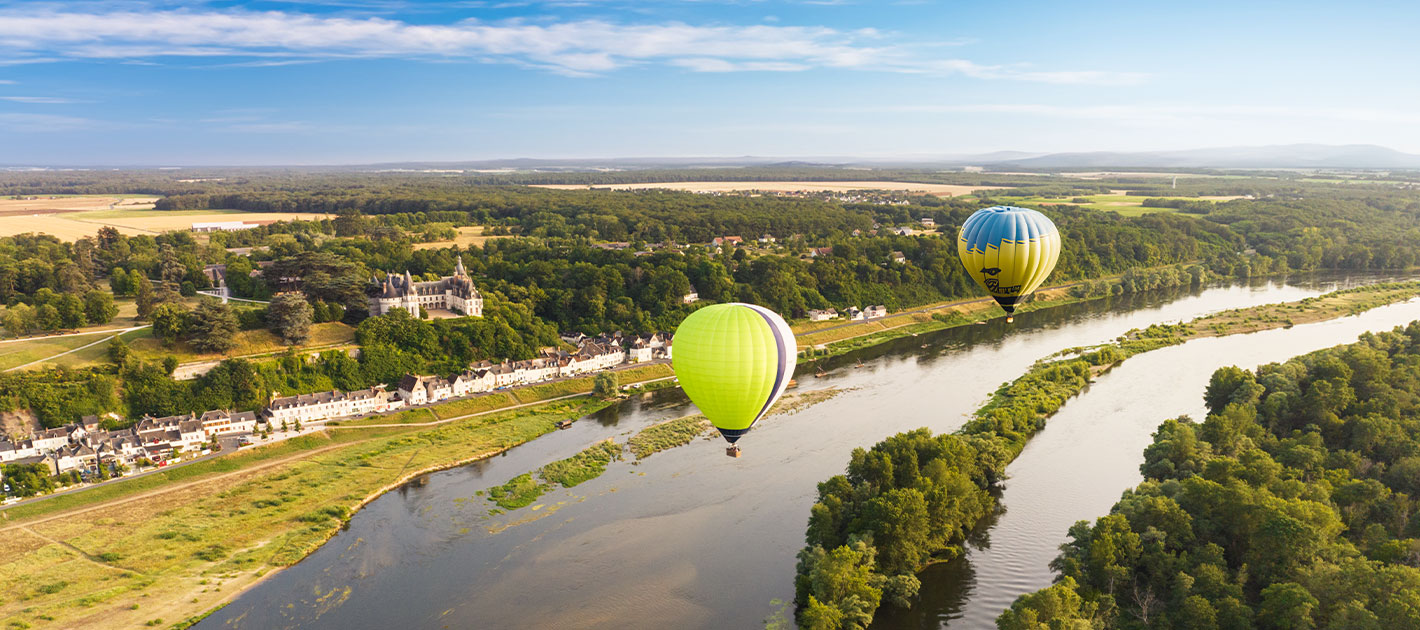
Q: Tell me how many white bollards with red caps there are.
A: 0